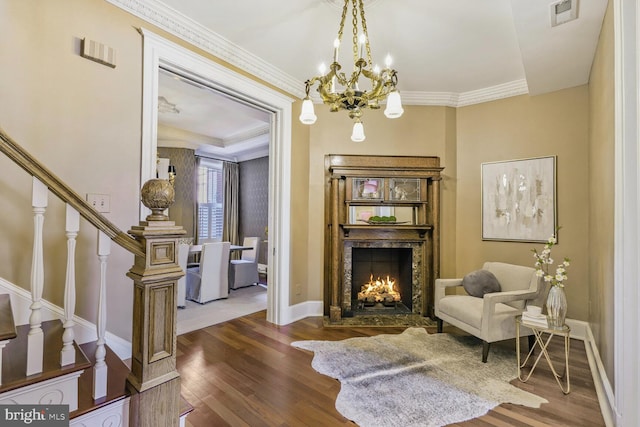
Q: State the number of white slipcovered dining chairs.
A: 3